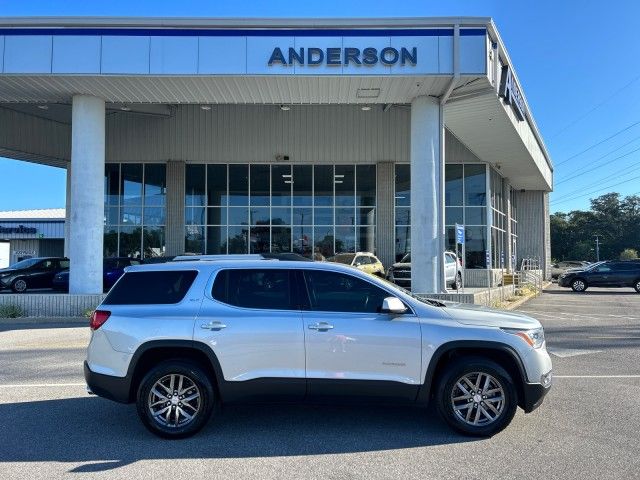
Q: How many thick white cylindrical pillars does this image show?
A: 2